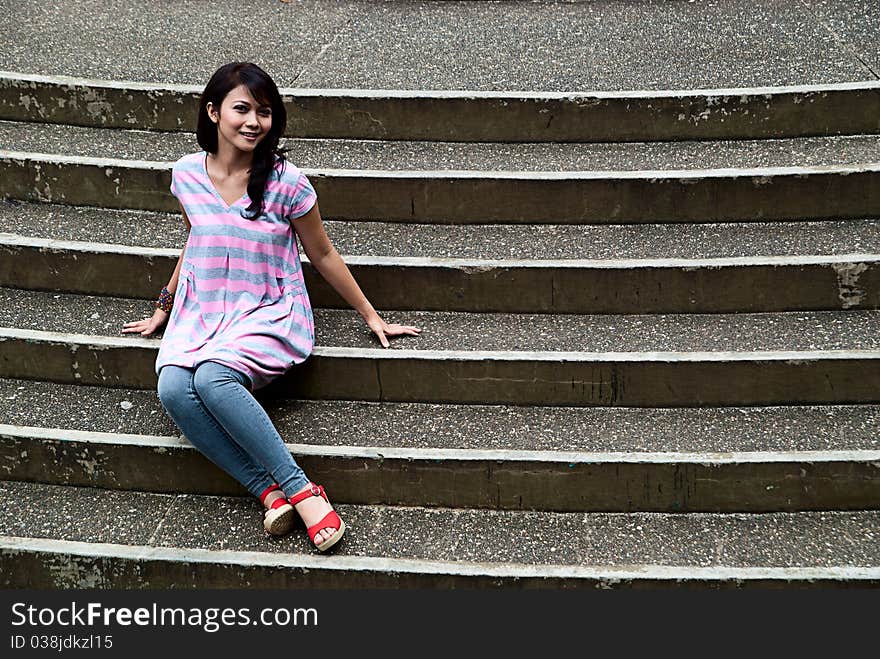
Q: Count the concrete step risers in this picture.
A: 6